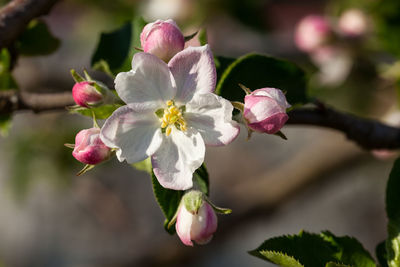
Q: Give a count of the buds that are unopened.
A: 5